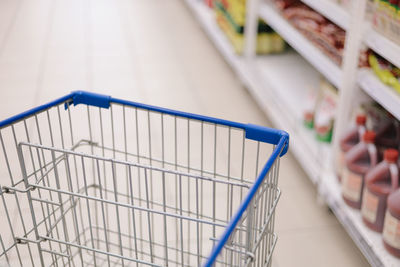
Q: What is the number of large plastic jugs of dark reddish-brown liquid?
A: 4